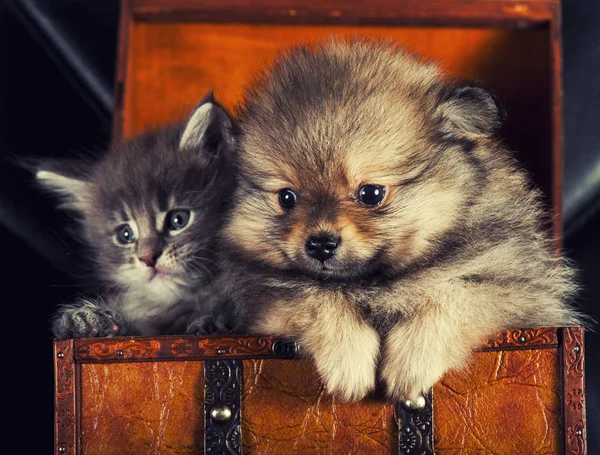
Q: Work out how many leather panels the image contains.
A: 3